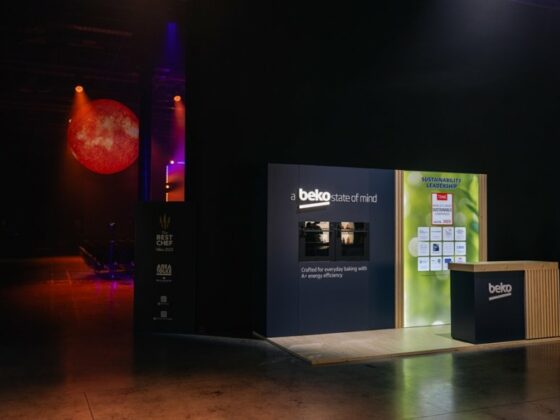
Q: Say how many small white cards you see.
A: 12